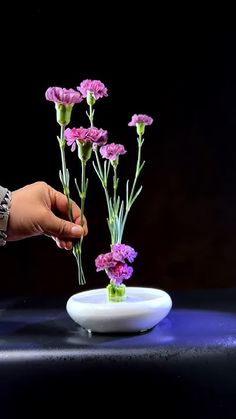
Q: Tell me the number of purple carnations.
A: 8